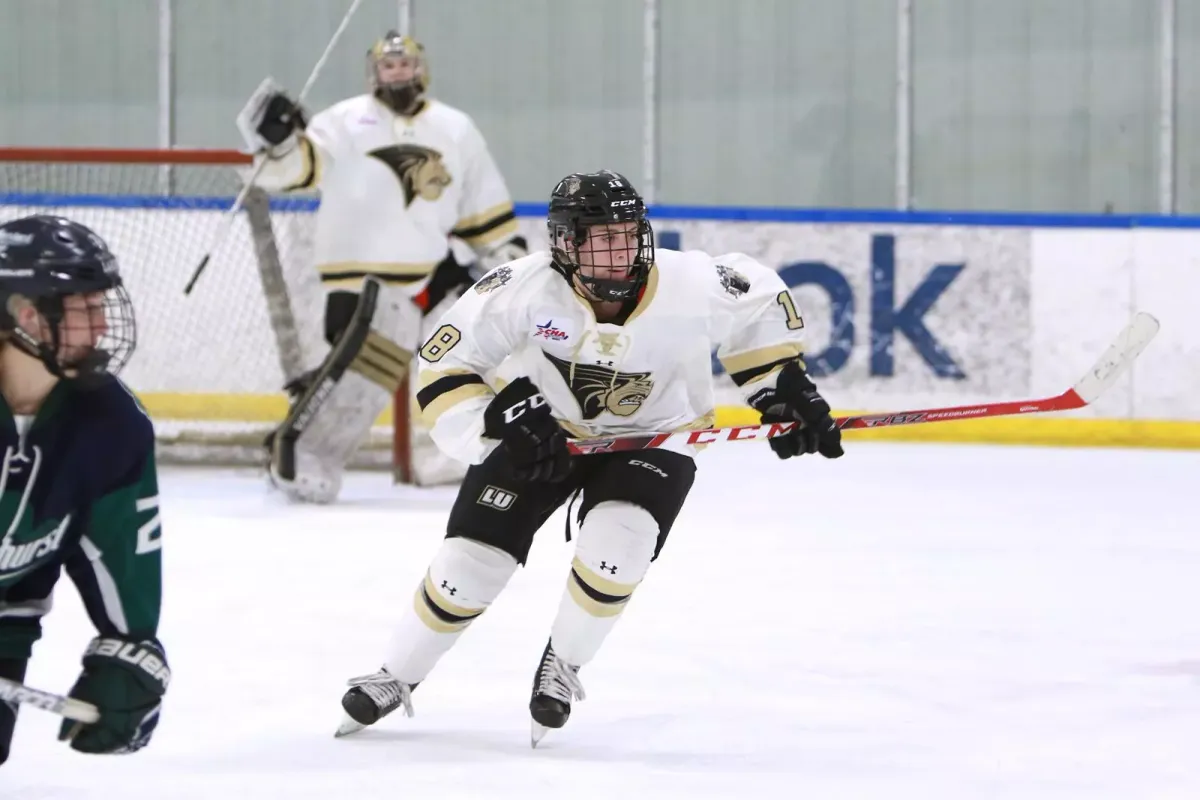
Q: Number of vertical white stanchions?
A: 5